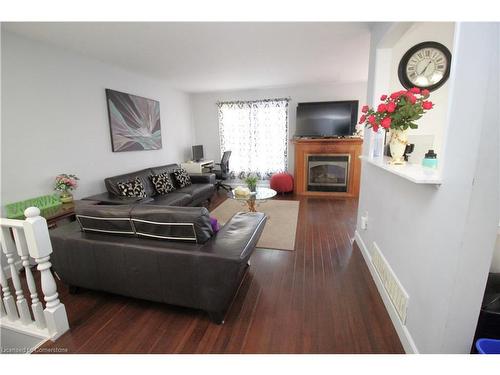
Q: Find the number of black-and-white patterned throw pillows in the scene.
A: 3